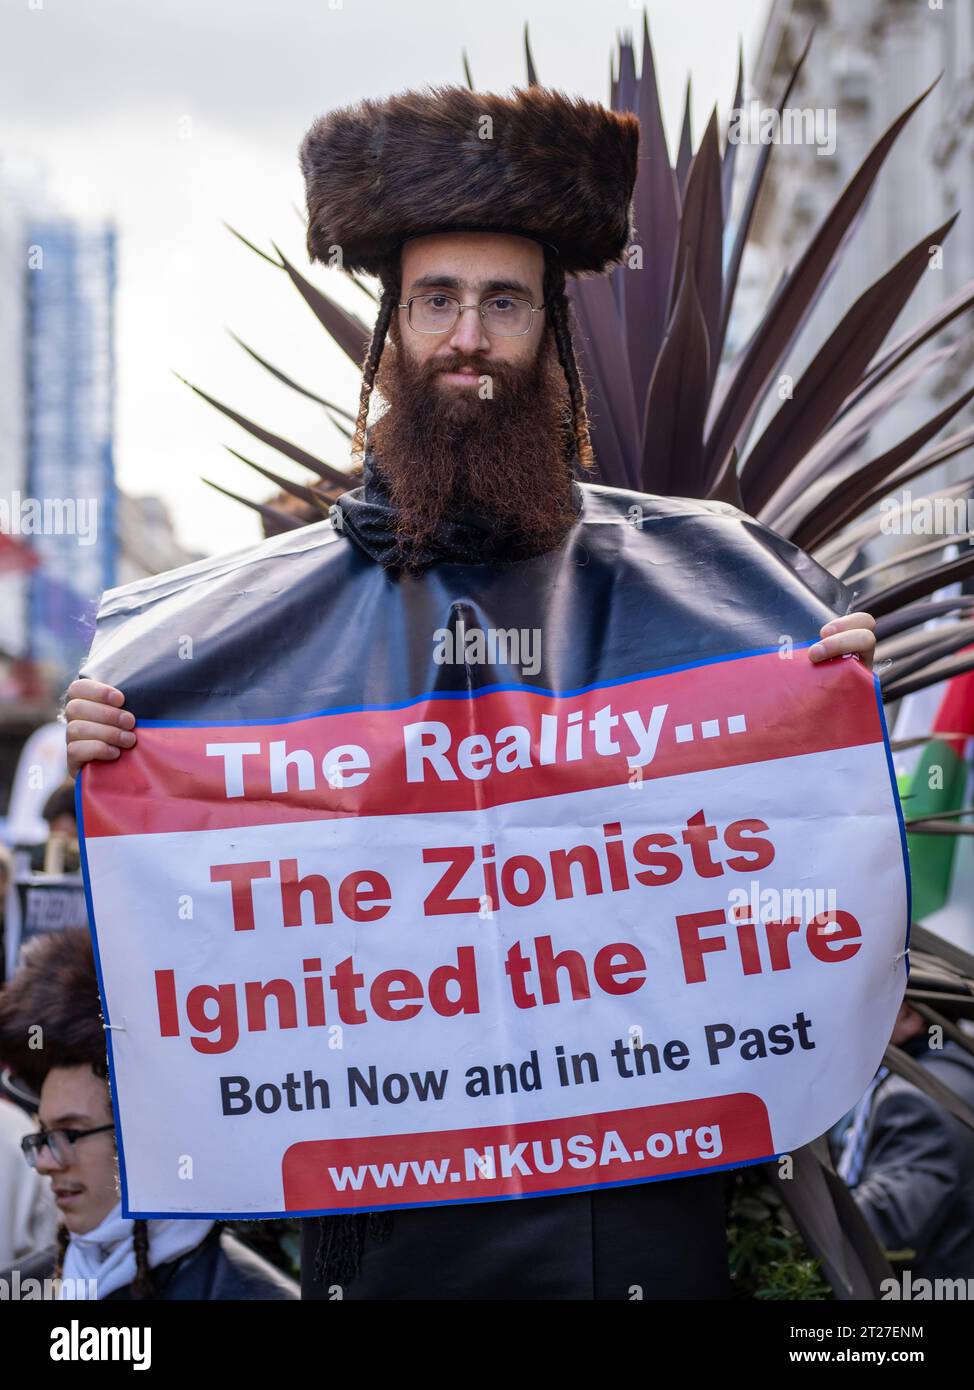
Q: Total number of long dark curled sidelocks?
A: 4